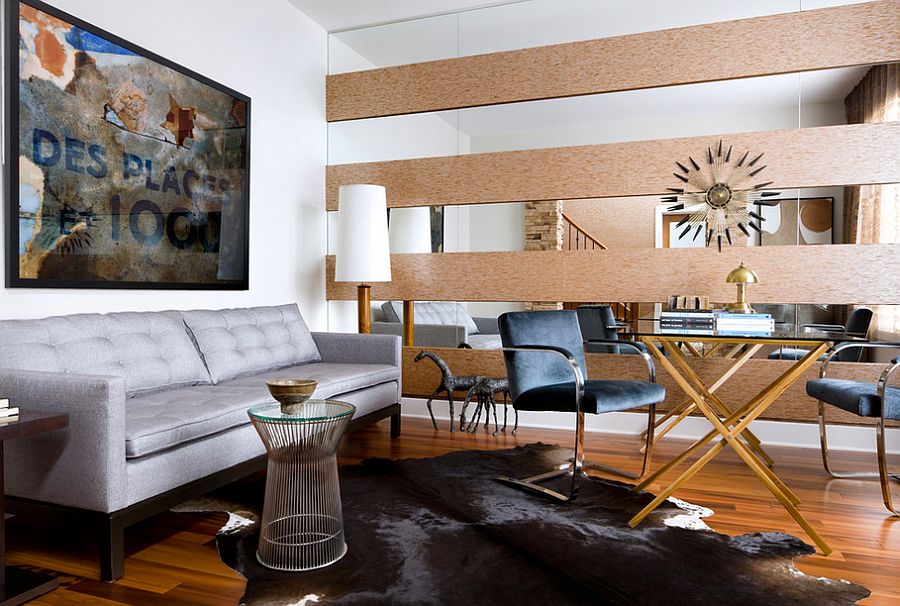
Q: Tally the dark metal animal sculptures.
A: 2